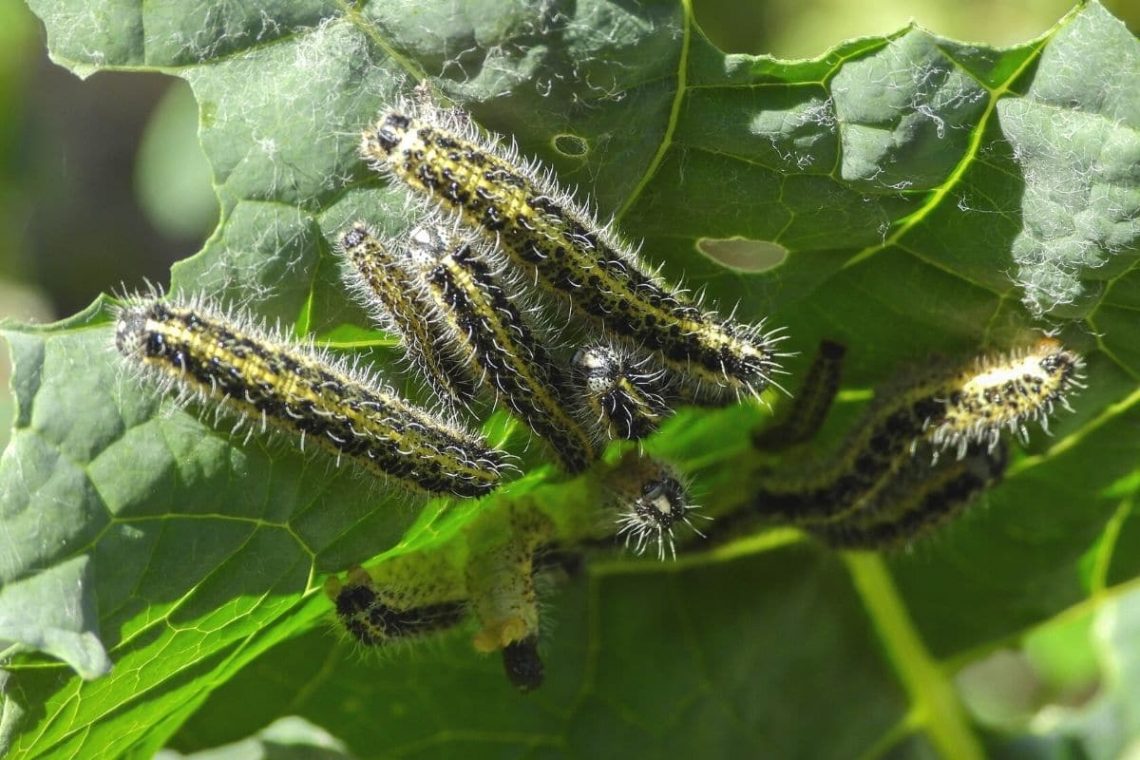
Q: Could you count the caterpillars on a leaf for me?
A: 11